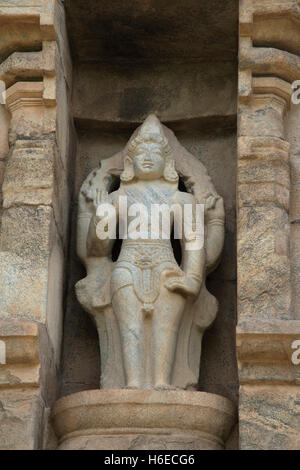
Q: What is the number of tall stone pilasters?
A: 2